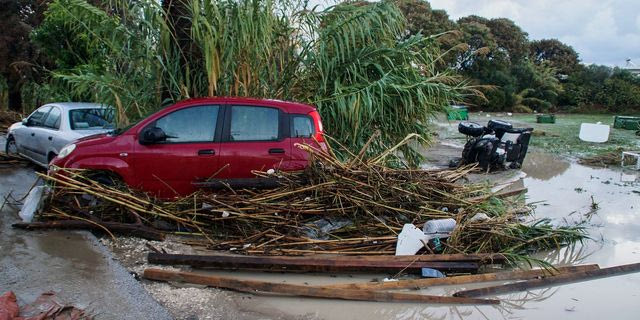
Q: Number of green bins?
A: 3